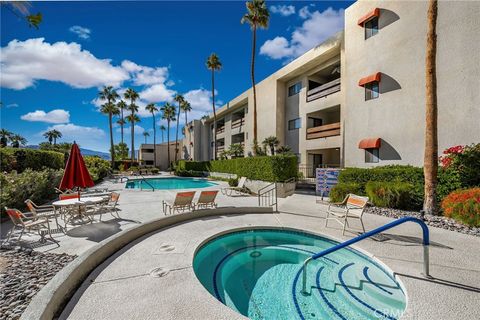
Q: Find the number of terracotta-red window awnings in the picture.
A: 3